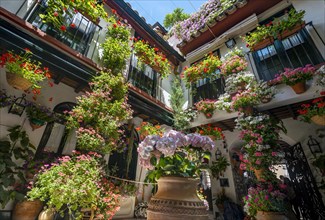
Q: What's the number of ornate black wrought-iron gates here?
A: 1